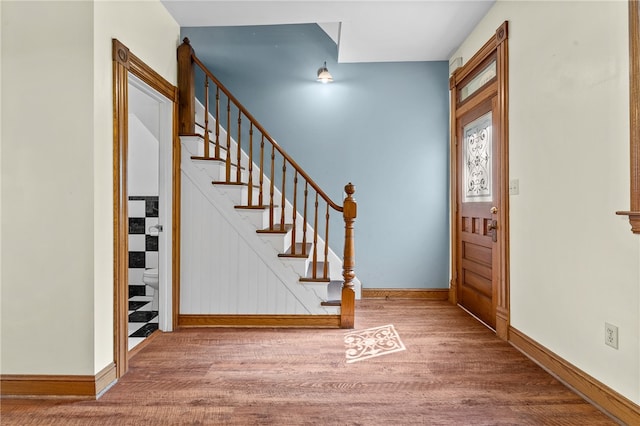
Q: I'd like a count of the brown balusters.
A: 12